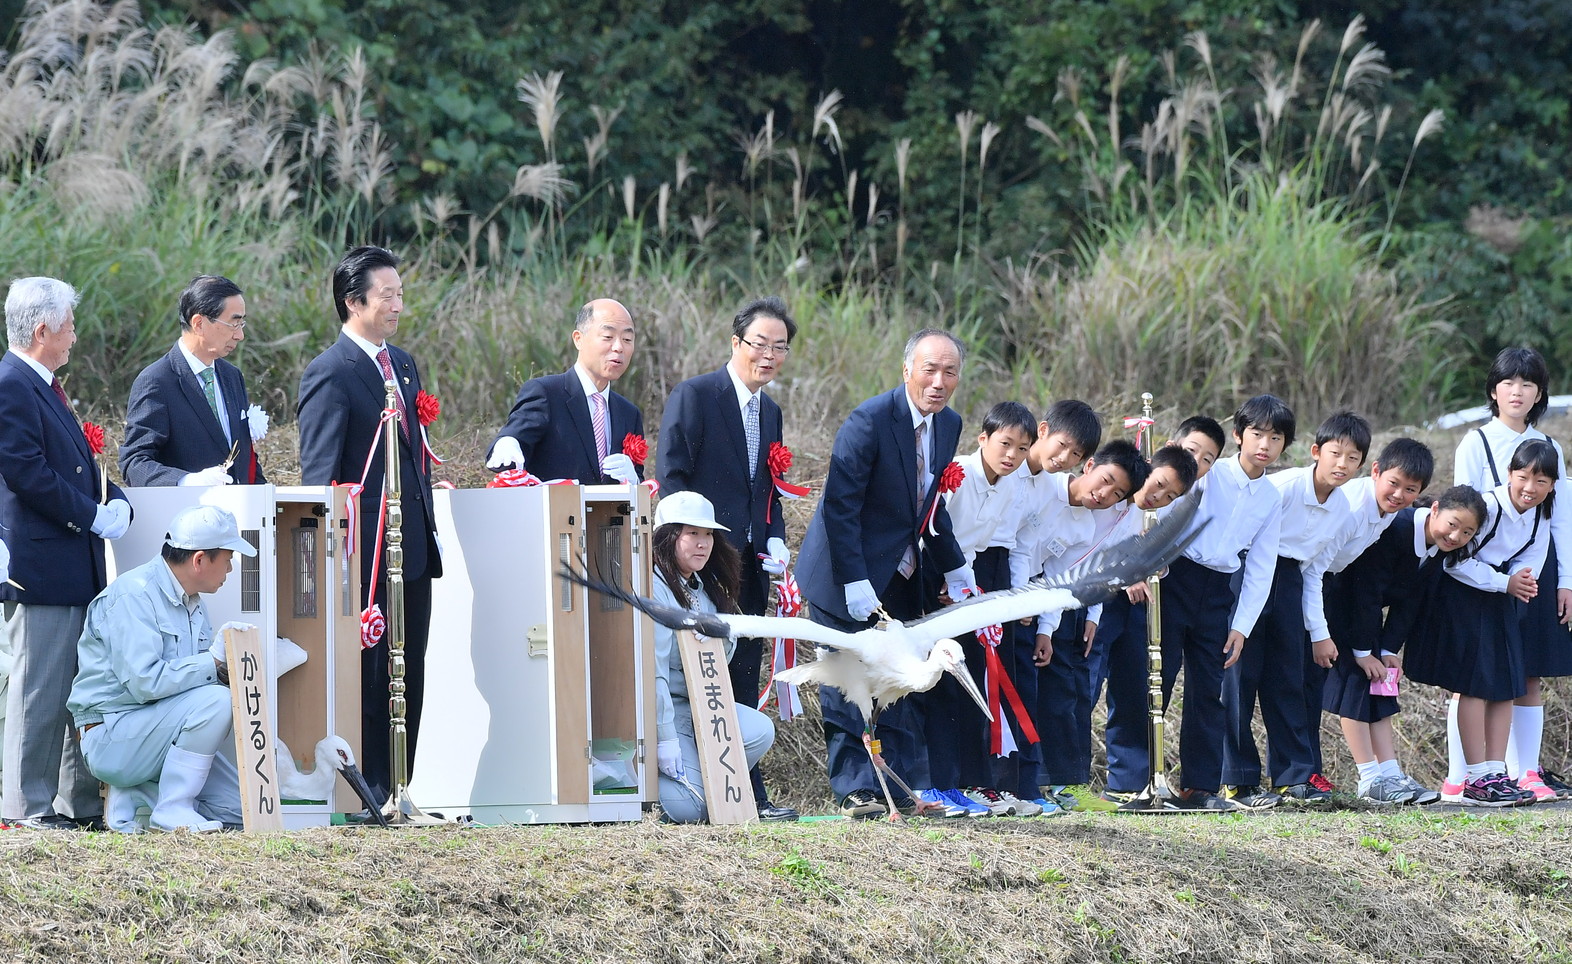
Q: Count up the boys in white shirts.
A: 8